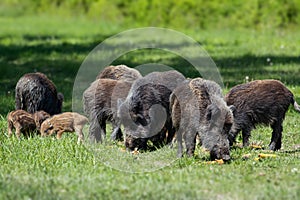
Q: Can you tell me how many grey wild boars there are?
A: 6